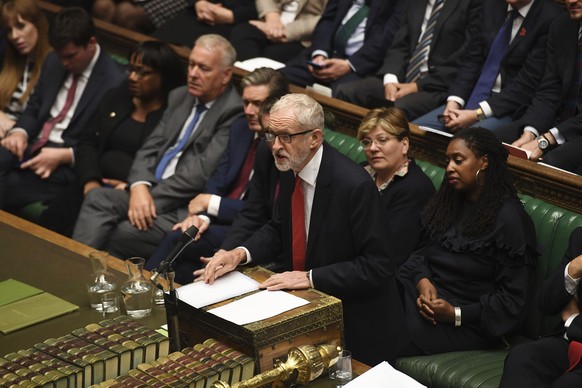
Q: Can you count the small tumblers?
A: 2